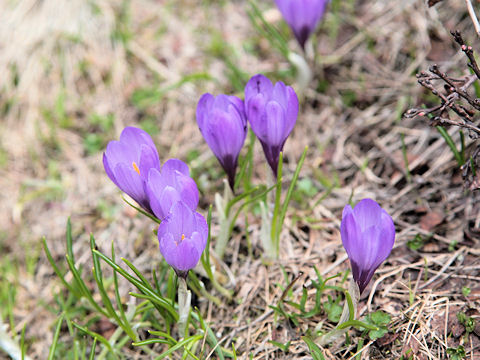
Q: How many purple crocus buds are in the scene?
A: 7